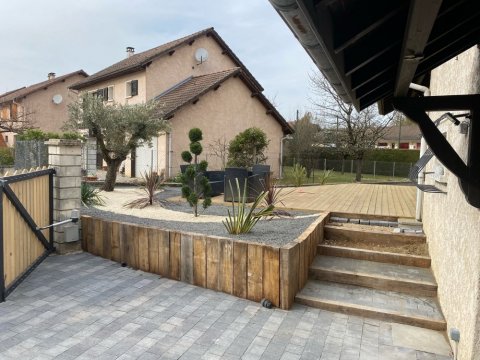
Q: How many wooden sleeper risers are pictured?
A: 4